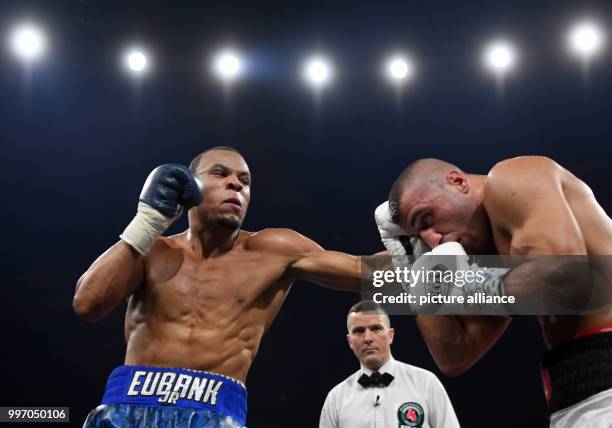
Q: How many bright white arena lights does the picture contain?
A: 7